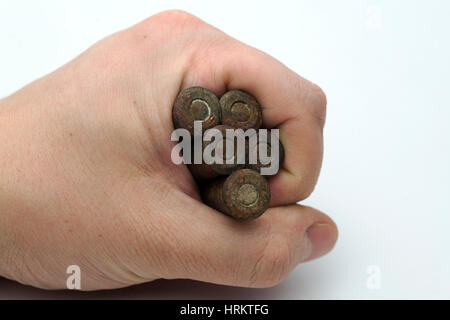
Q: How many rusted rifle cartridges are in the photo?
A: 5